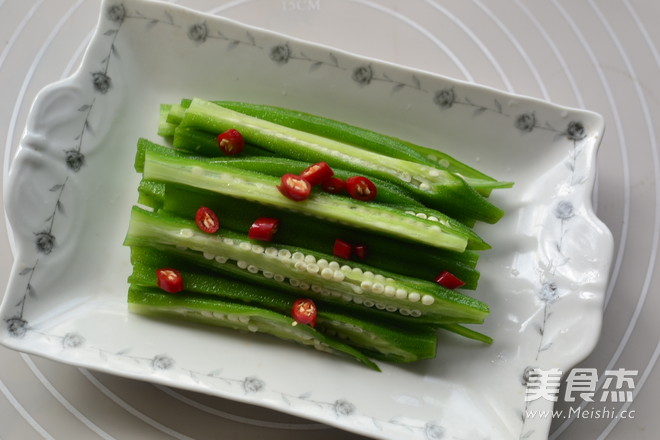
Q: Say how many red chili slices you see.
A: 12